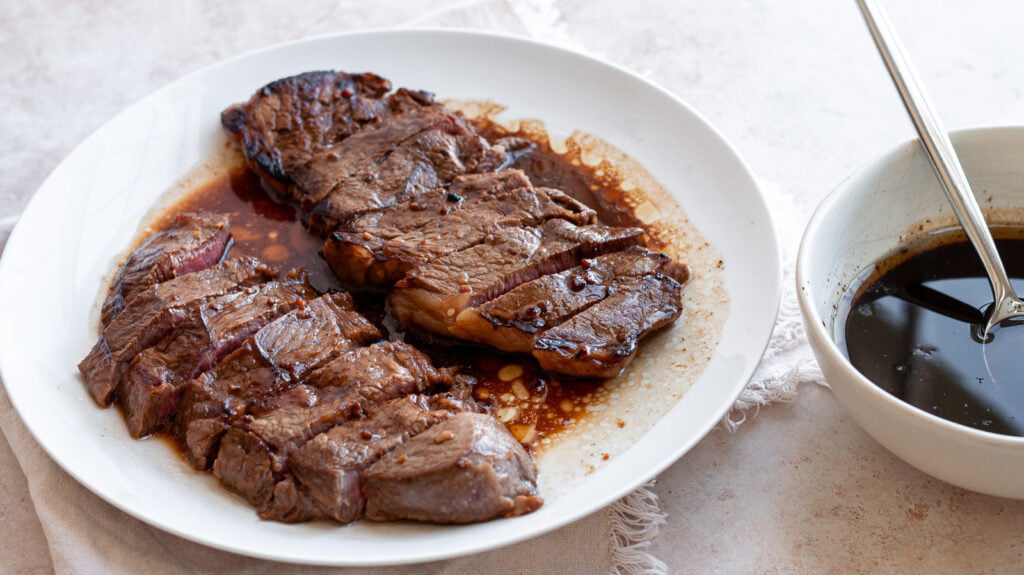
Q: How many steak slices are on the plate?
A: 14